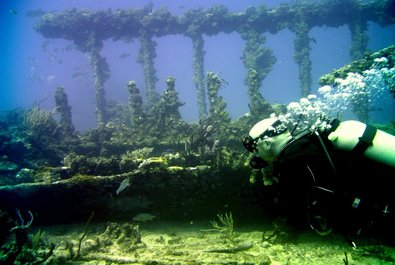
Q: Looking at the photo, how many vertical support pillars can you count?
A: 6